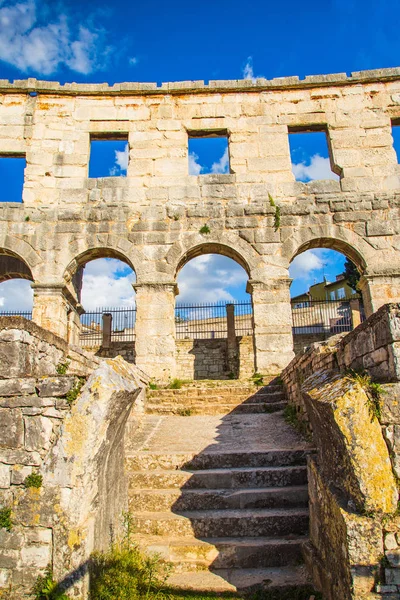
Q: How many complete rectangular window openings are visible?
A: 3